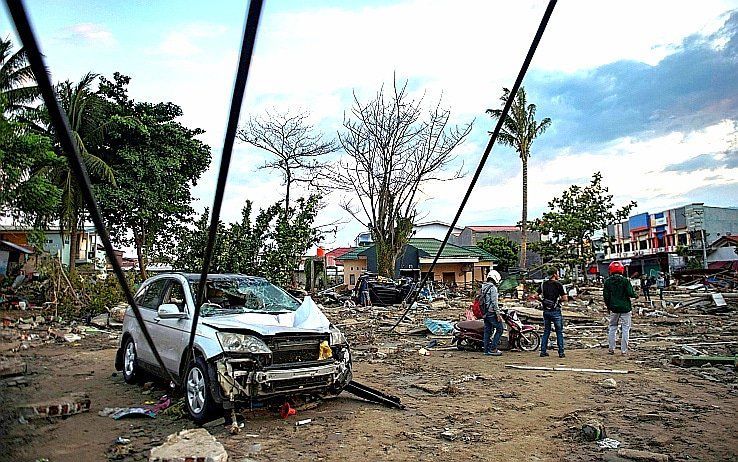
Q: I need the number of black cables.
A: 3